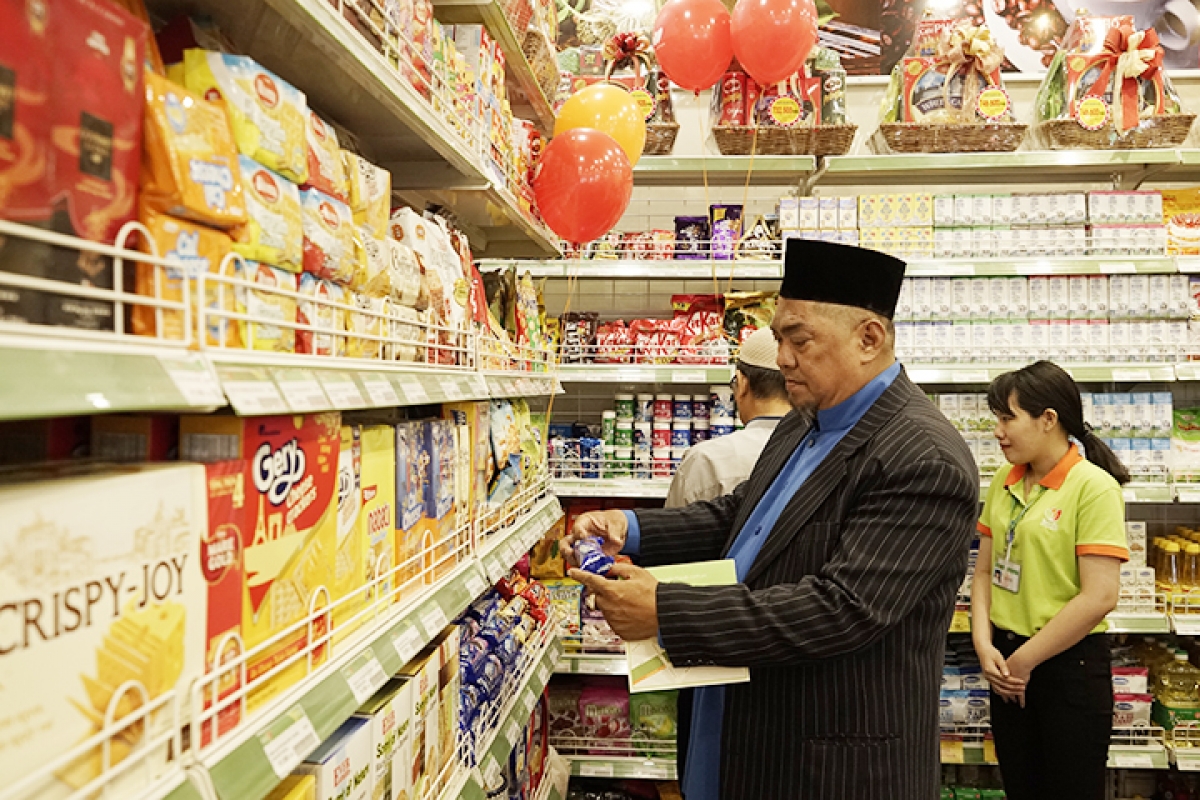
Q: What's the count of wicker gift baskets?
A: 4